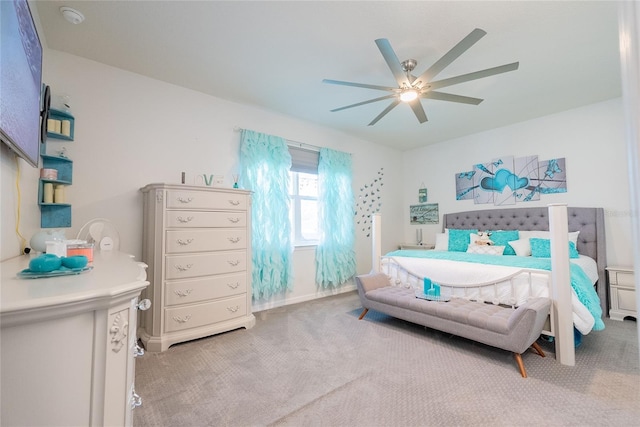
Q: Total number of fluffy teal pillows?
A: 3